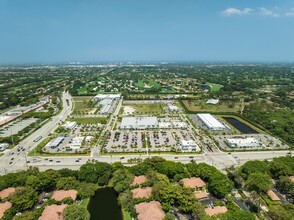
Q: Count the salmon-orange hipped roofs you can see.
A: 12